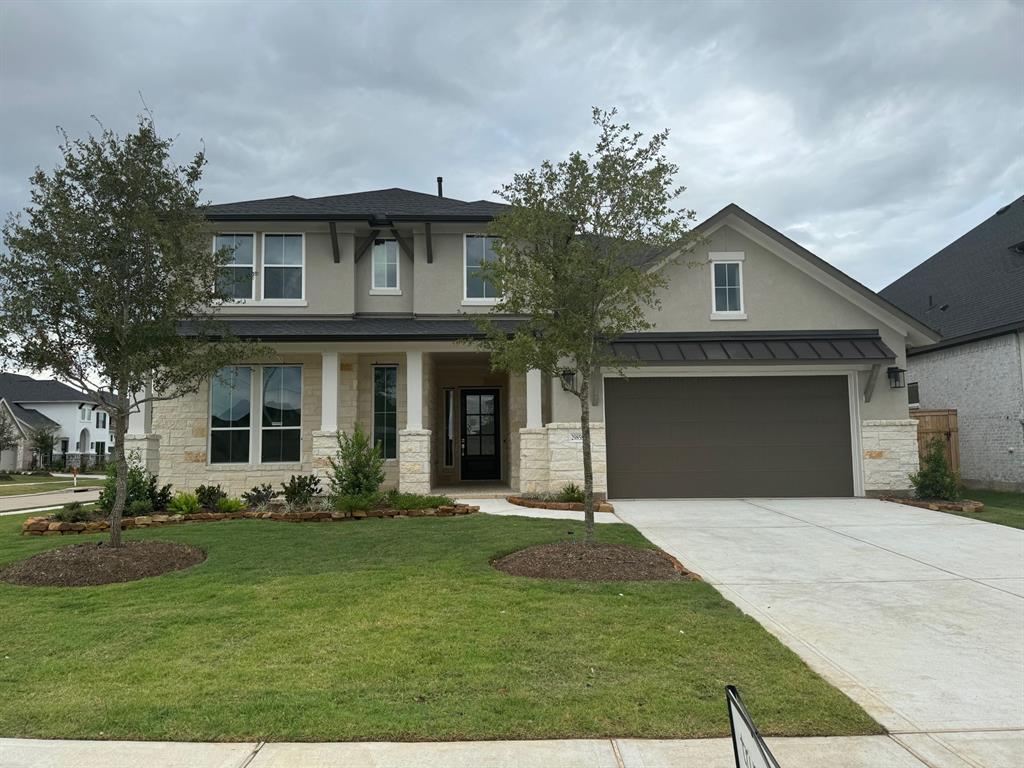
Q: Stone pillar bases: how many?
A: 4